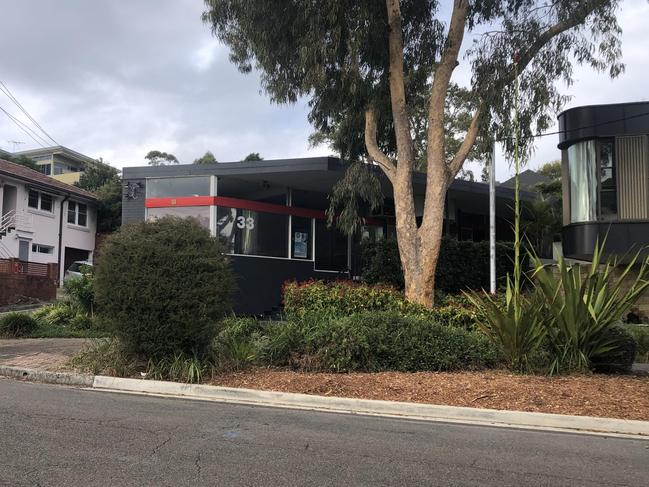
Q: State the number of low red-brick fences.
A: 1